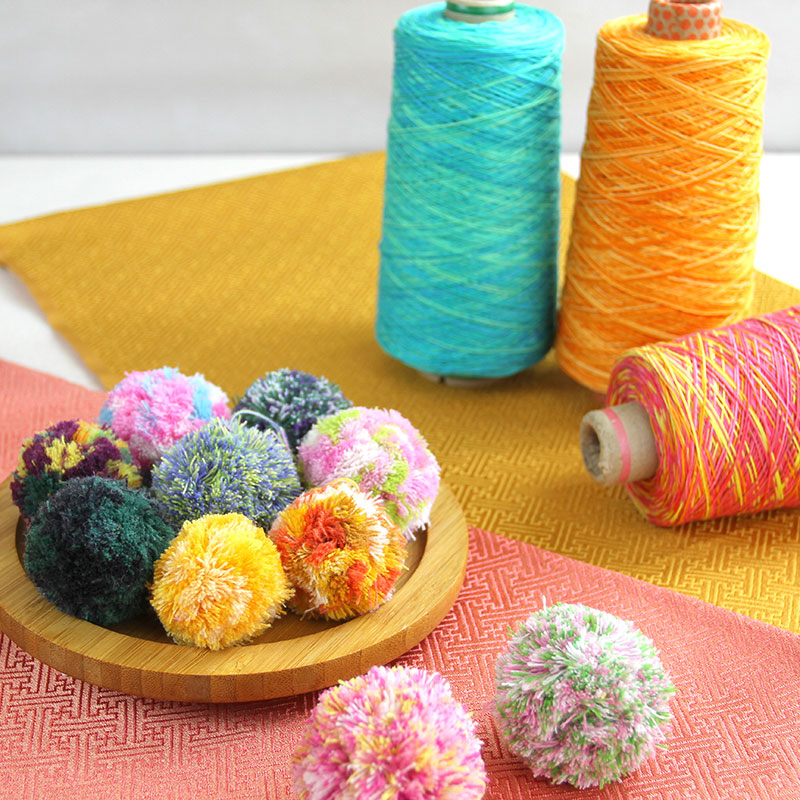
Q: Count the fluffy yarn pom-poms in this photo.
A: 10